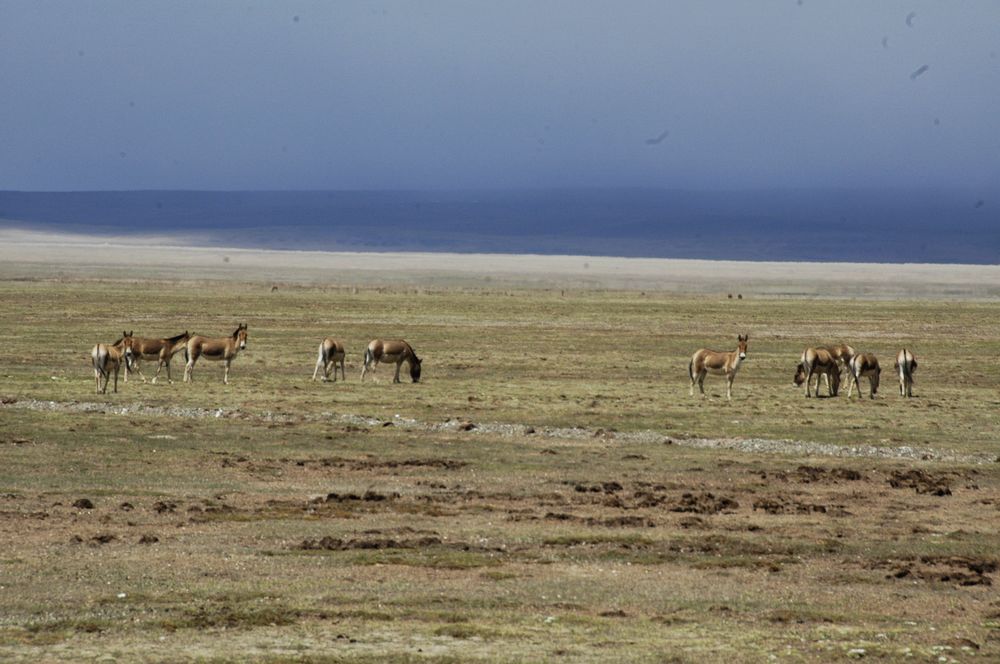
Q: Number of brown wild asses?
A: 10